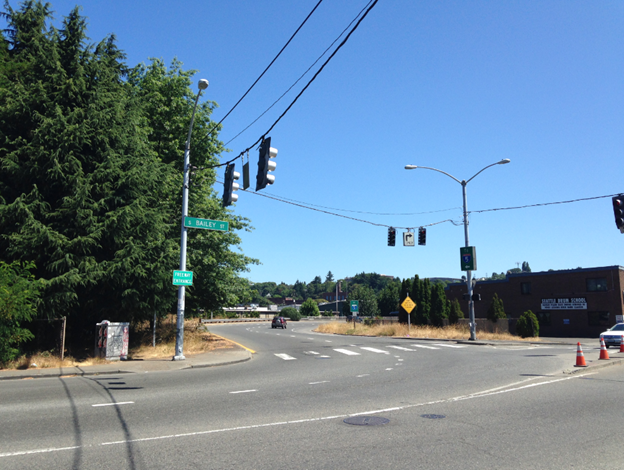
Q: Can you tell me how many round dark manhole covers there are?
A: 2